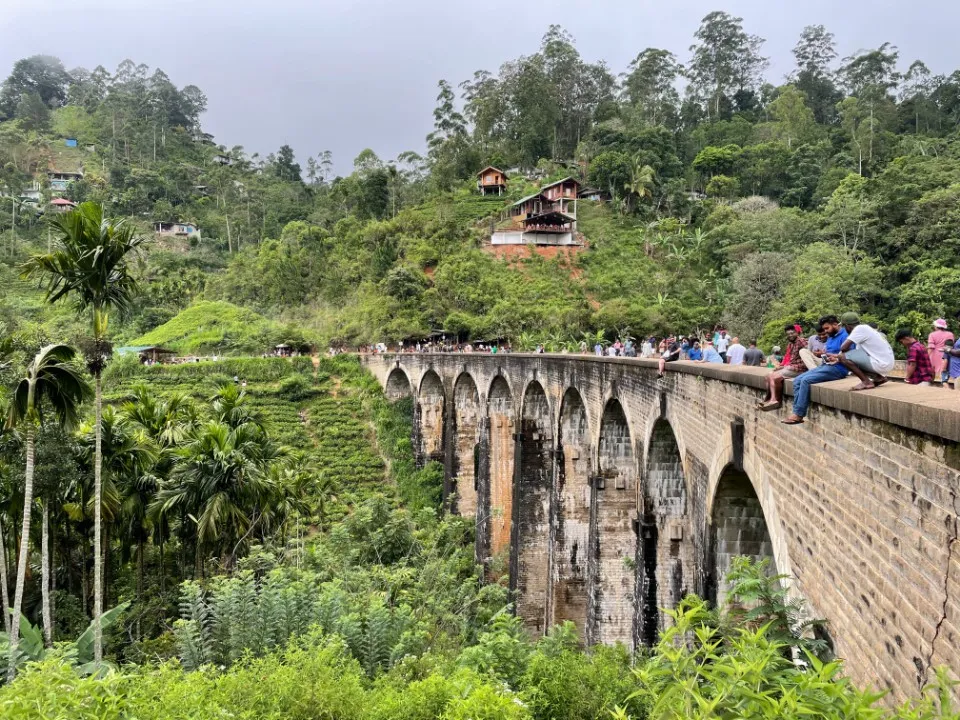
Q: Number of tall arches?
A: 9